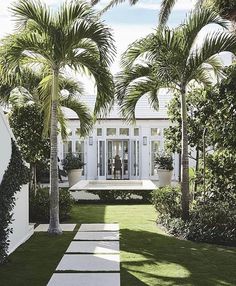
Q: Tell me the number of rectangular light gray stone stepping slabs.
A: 6